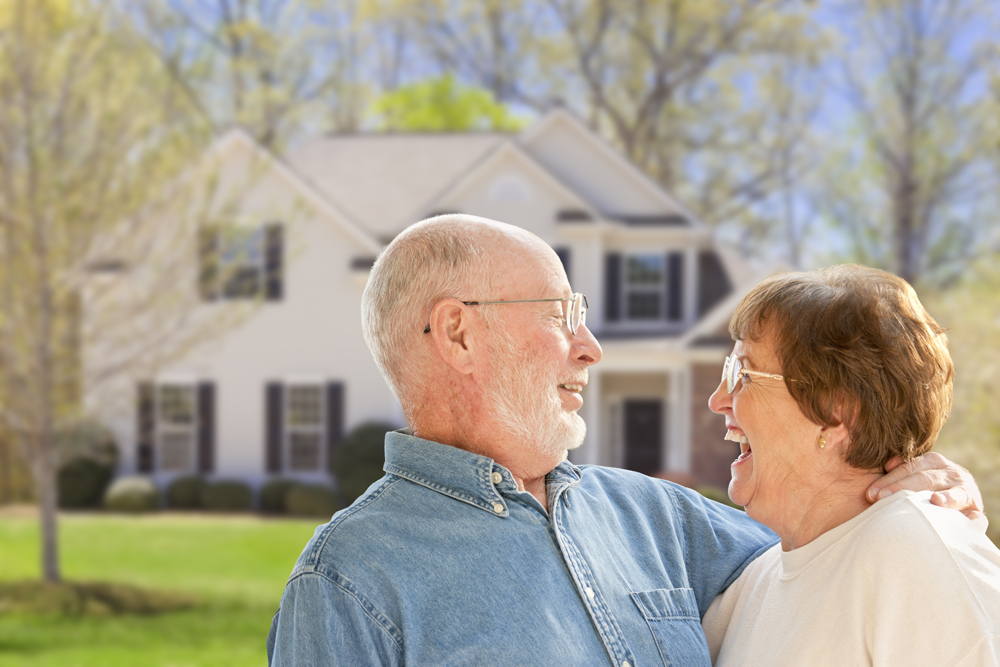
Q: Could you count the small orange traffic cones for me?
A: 0